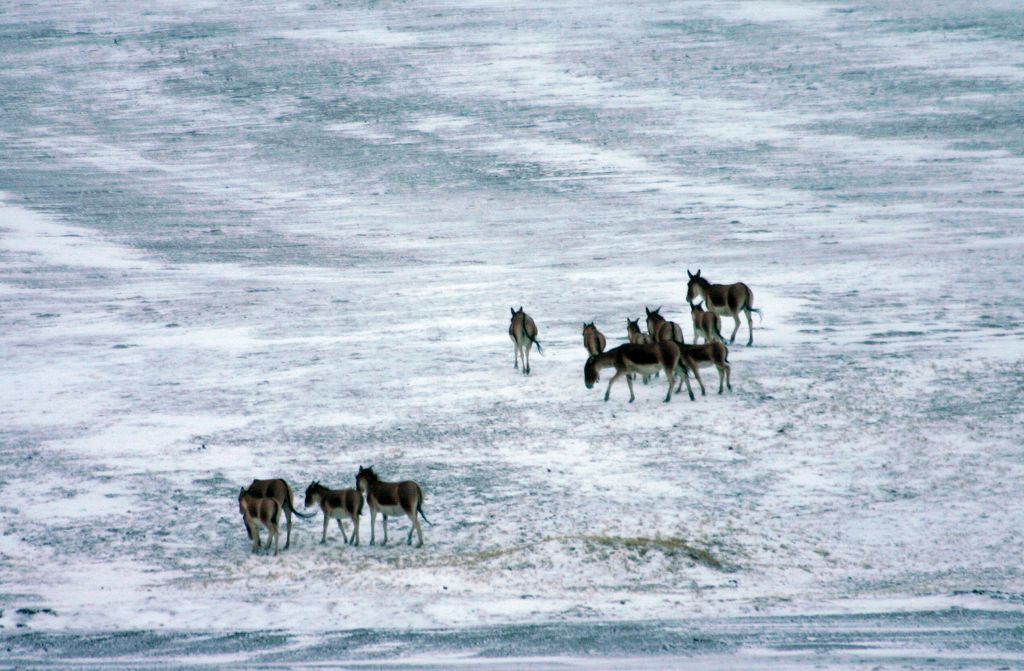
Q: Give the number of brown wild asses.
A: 12